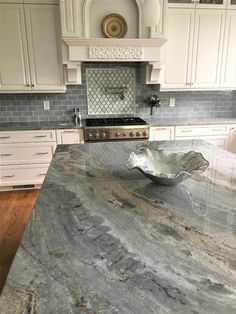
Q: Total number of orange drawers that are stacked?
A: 0